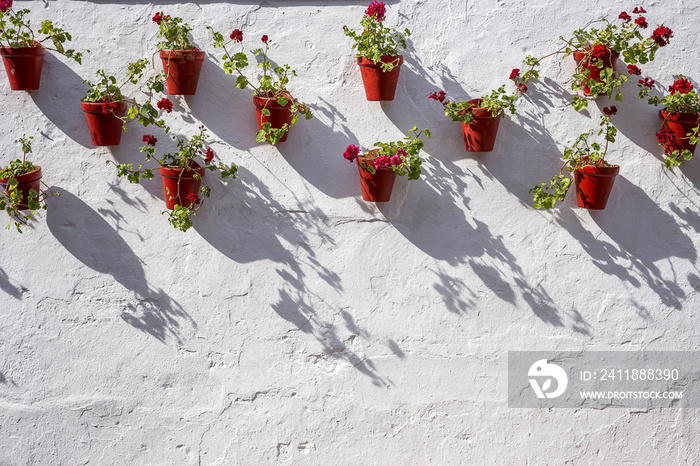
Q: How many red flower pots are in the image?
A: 12